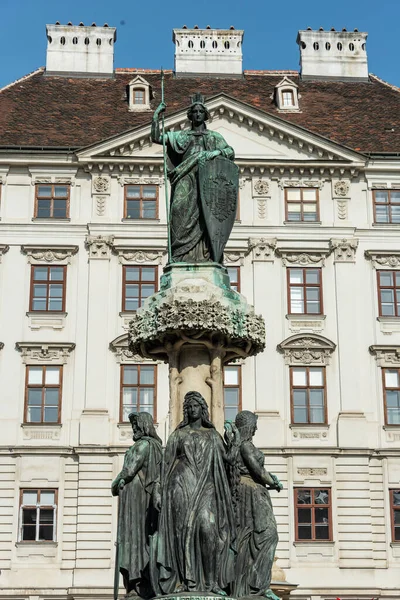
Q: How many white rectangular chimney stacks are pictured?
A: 3